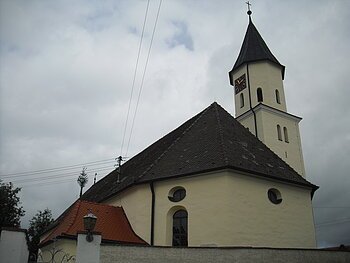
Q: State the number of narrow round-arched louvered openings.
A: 5